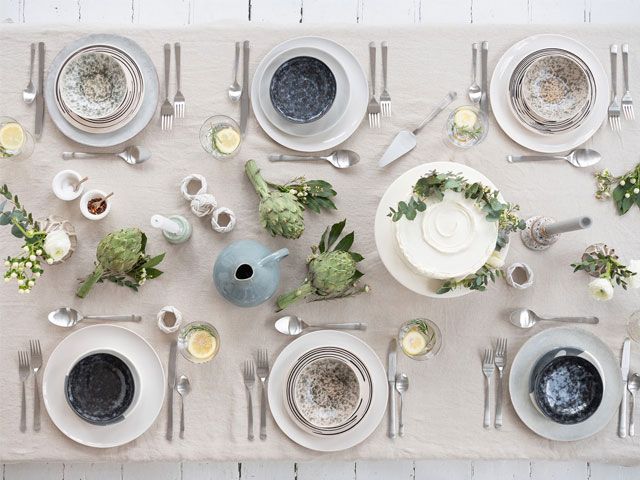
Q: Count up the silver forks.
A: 12